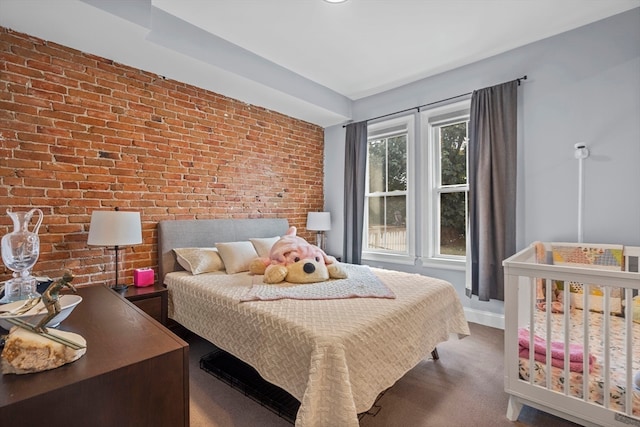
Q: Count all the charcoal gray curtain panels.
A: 2